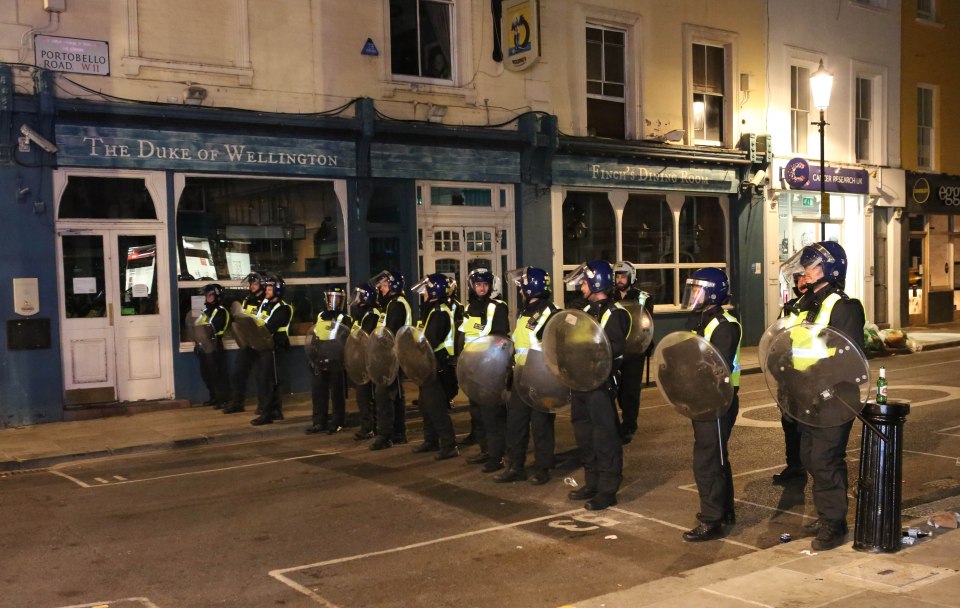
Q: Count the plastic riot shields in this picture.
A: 14